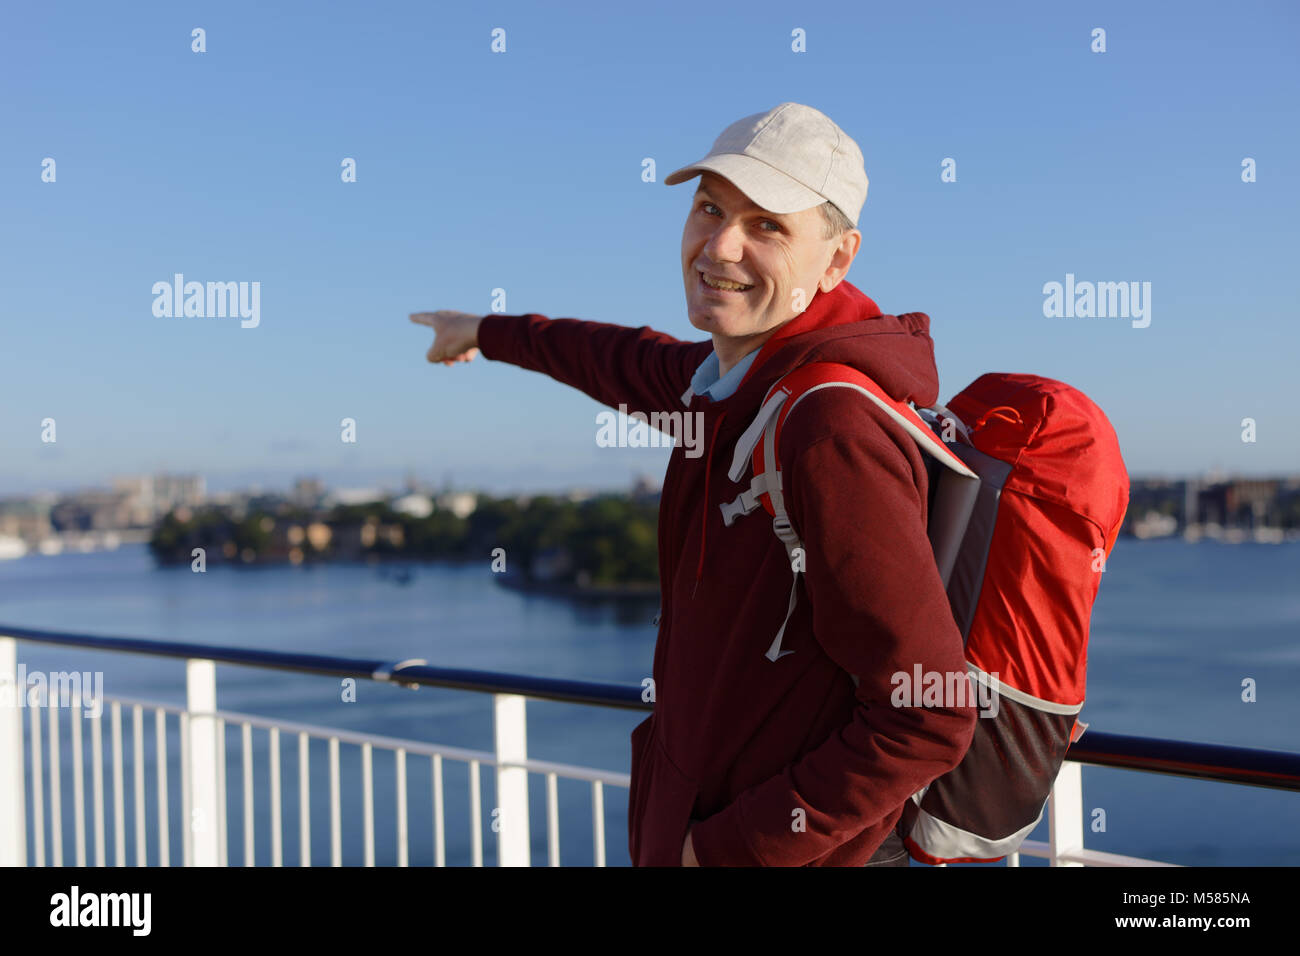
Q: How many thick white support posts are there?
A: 4